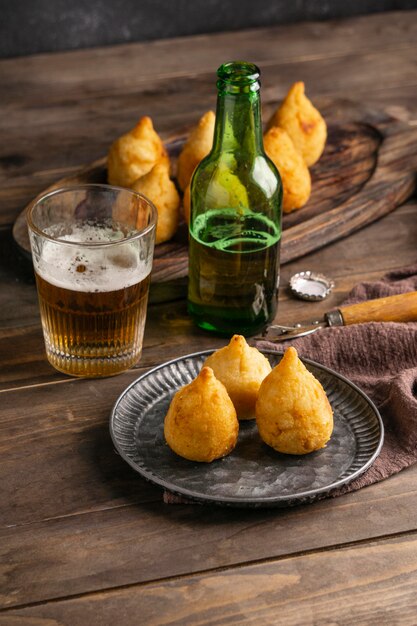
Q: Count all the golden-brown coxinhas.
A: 9